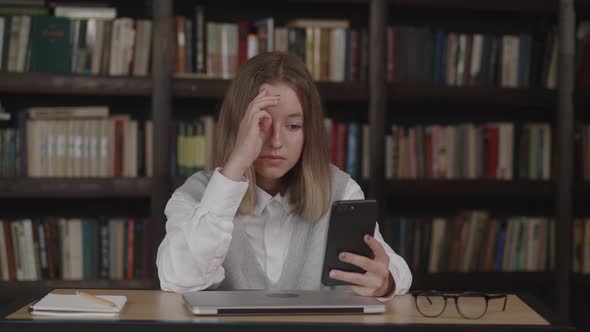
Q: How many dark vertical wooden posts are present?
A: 3